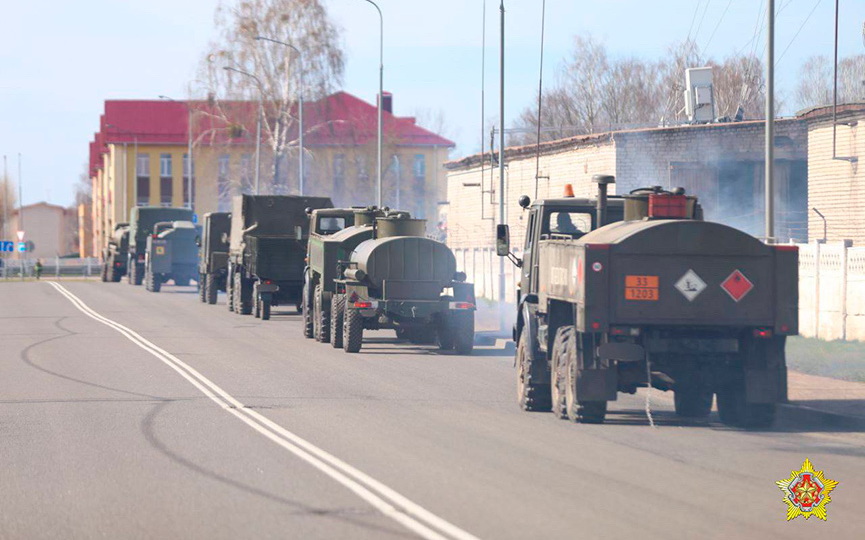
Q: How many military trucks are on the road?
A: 7